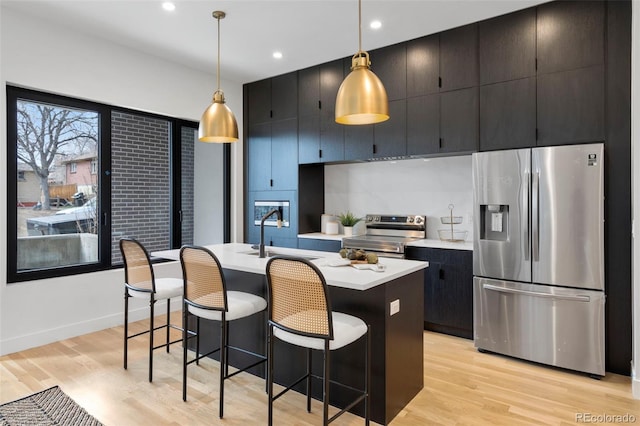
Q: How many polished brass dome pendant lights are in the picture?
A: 2